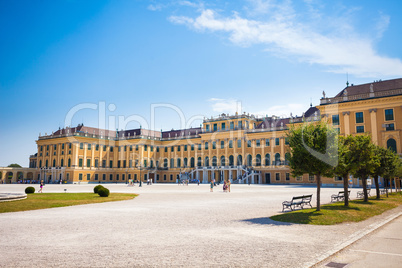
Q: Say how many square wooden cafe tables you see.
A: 0